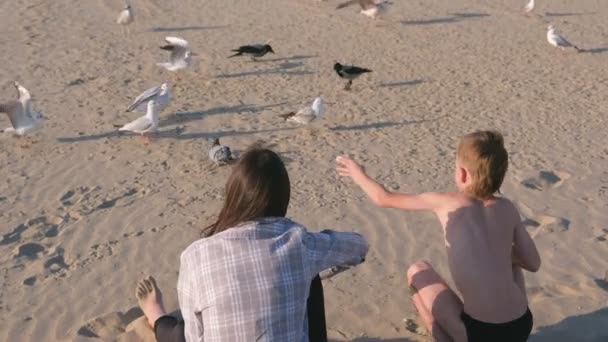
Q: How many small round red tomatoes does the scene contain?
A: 0